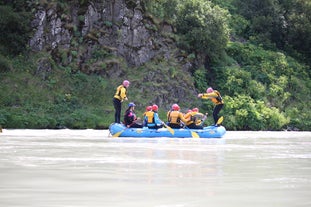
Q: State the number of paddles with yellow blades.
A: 4